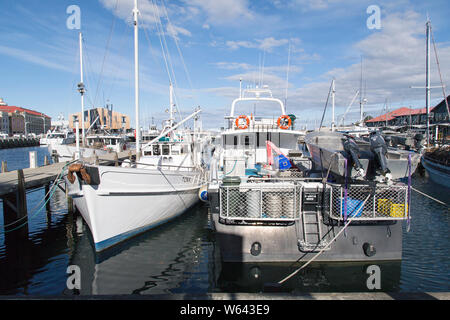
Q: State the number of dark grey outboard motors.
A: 2